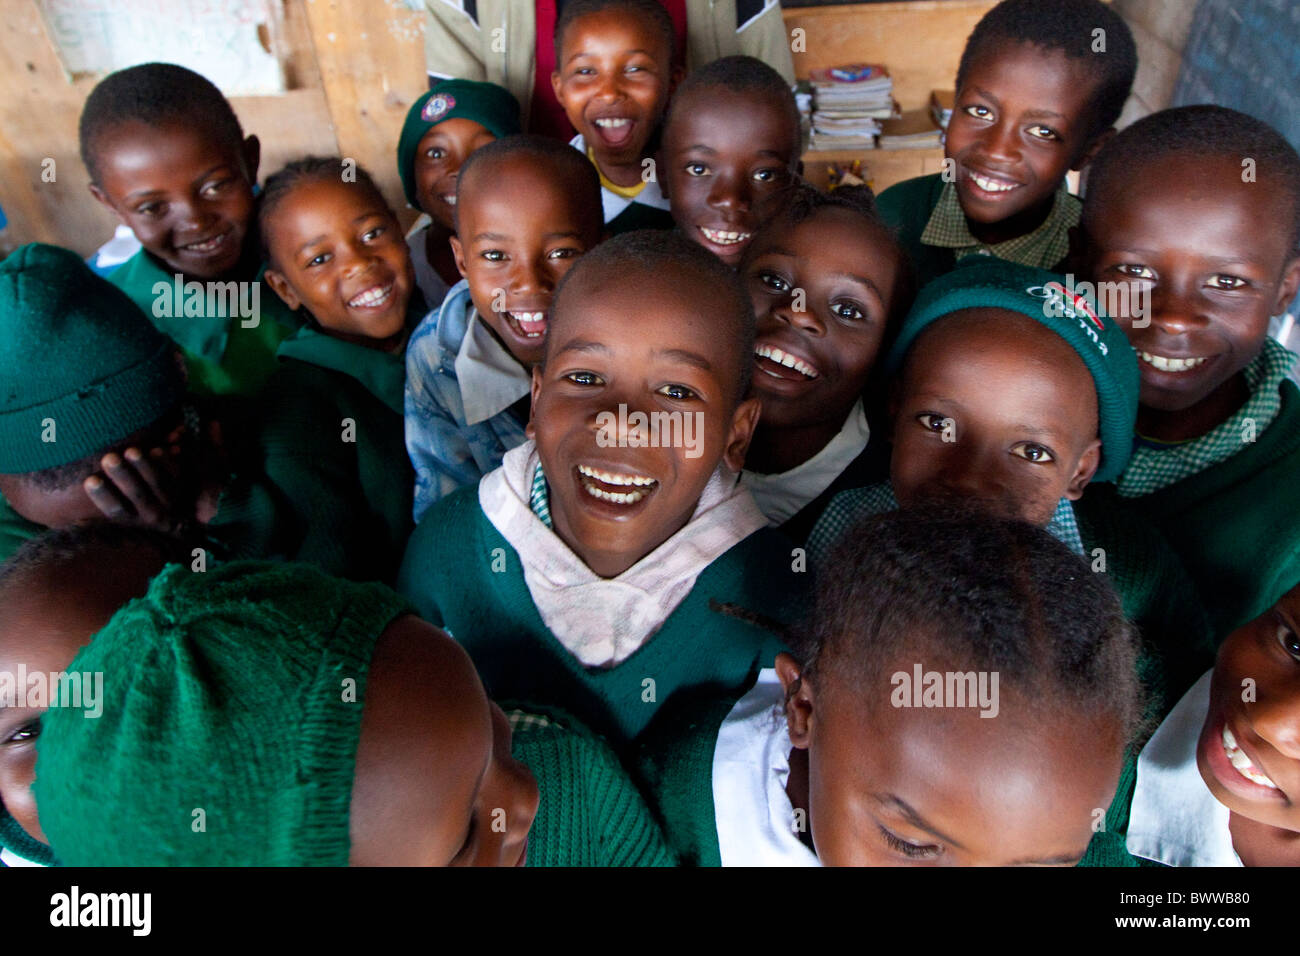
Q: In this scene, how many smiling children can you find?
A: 11